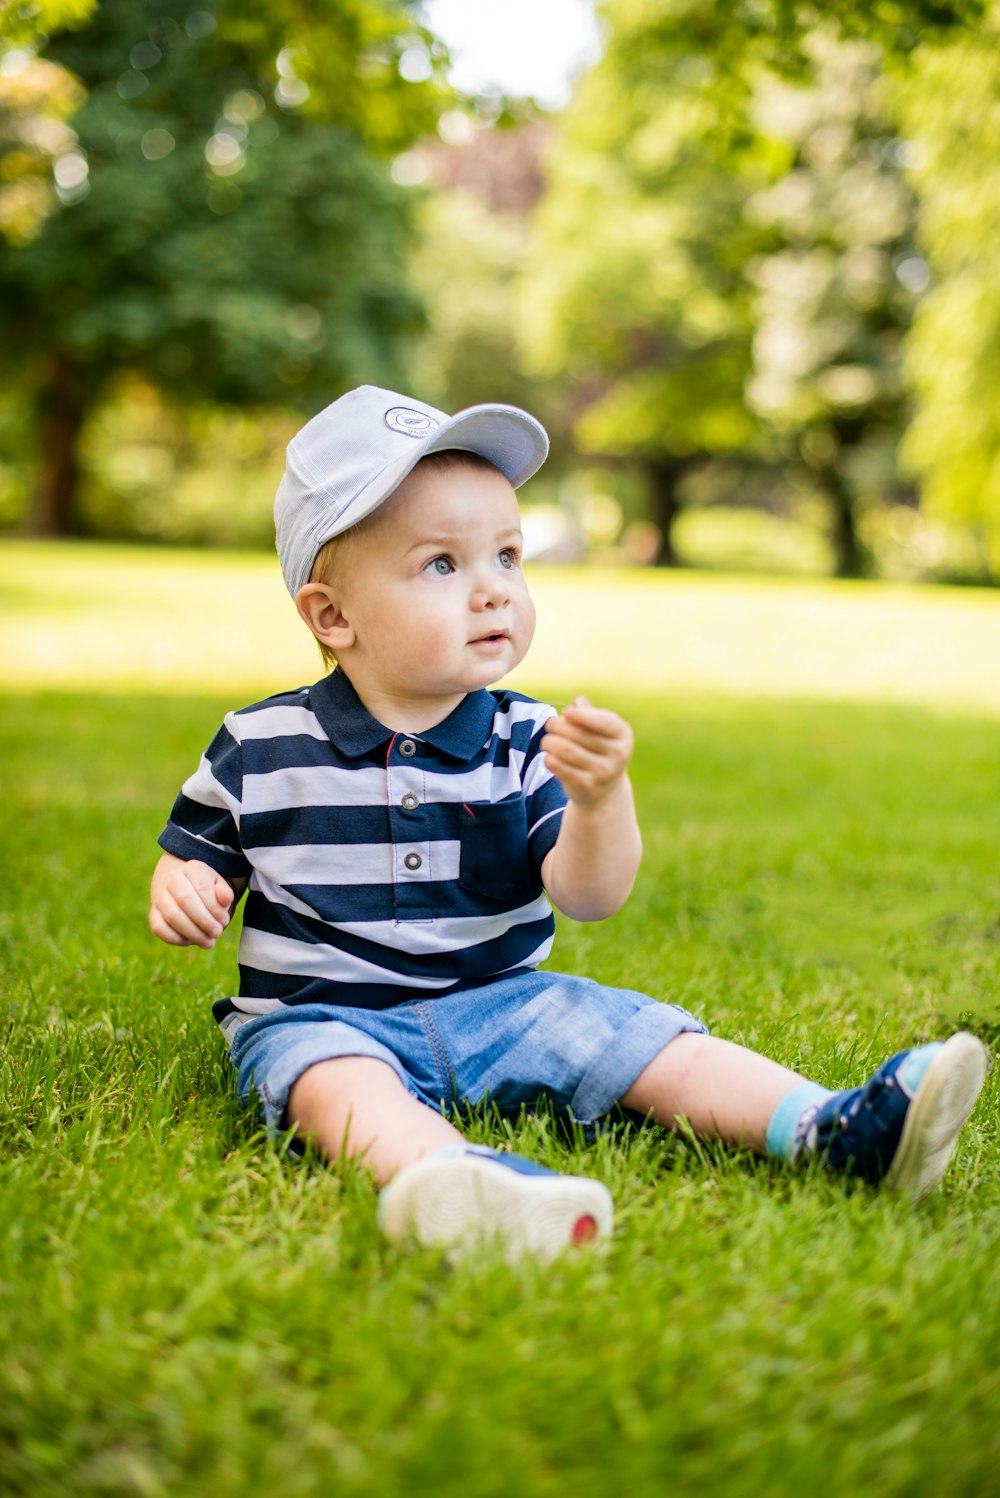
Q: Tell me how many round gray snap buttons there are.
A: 3